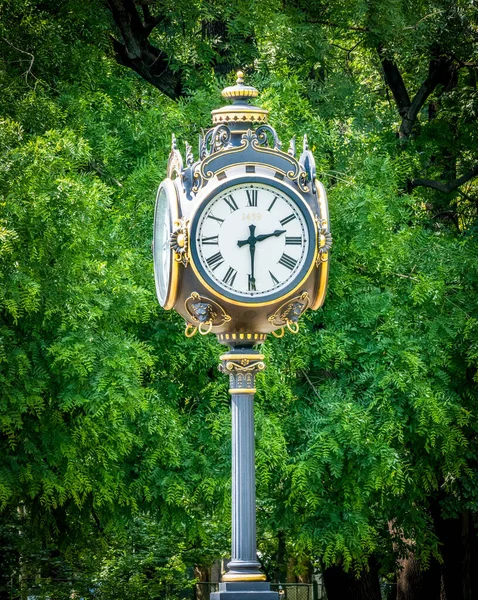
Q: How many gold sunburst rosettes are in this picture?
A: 2